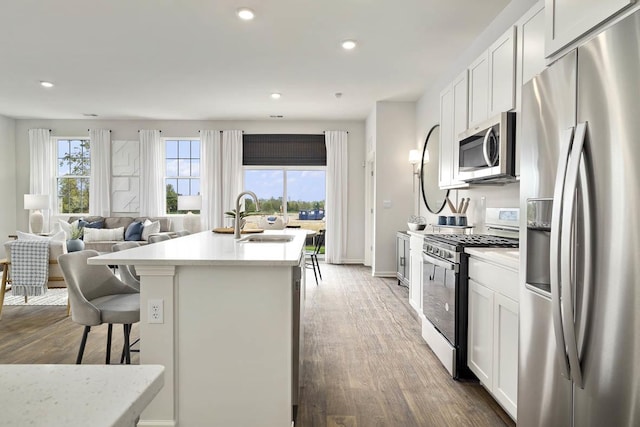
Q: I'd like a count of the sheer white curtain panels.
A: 6